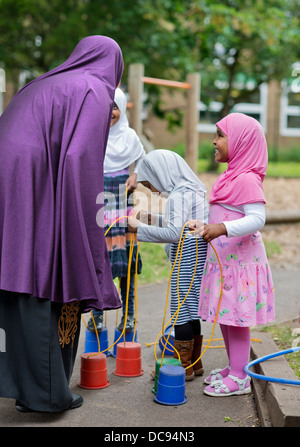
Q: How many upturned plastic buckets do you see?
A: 6